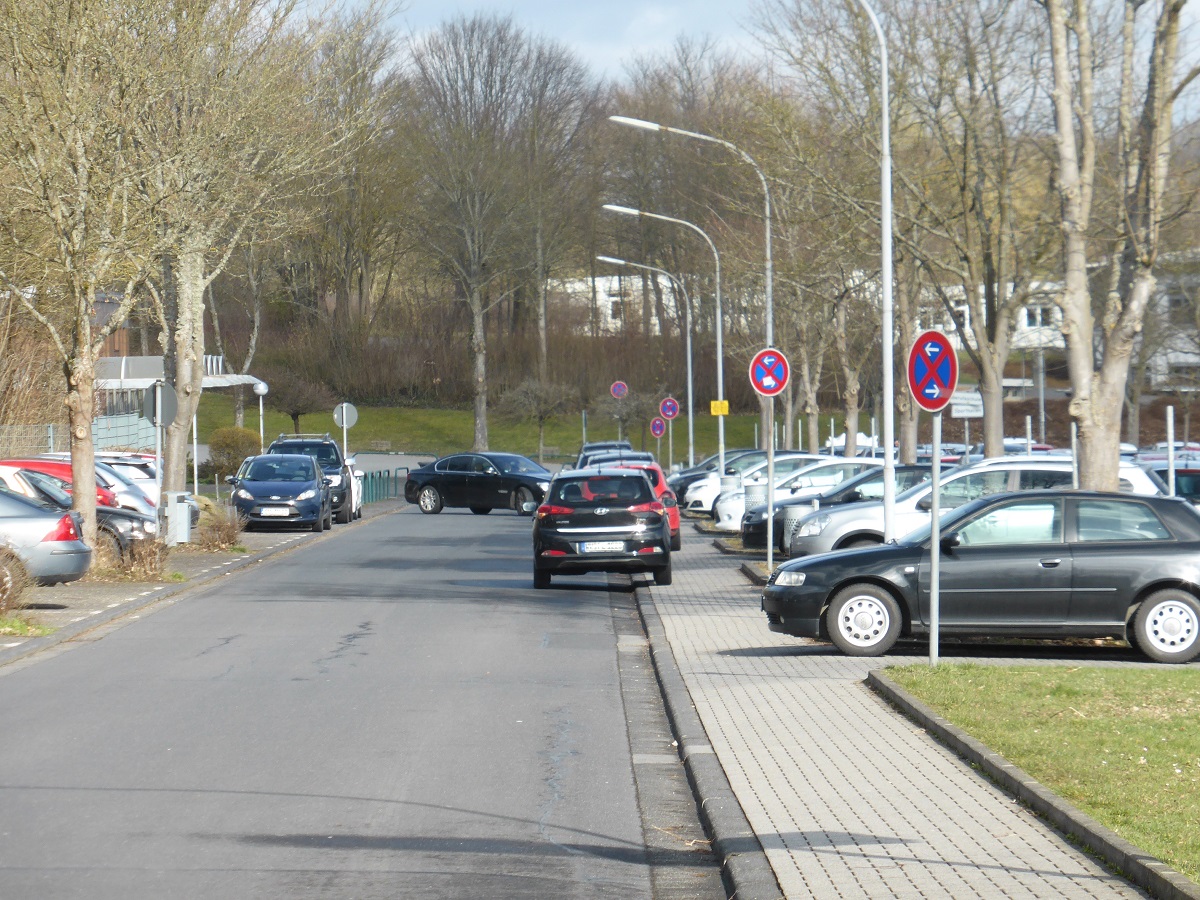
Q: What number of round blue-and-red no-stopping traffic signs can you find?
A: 5